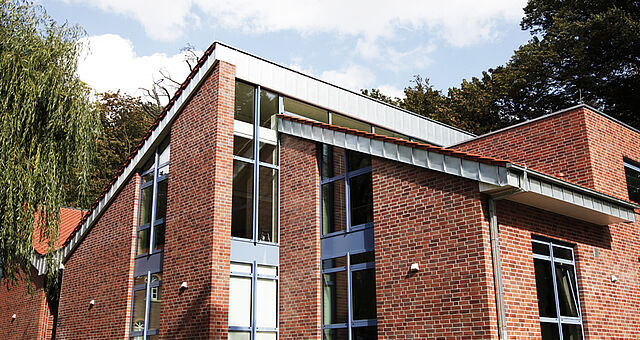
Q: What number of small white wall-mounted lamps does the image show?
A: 5